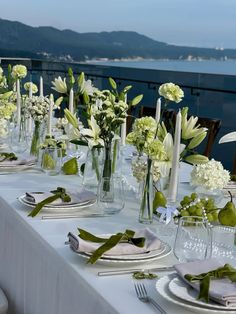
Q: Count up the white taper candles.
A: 8